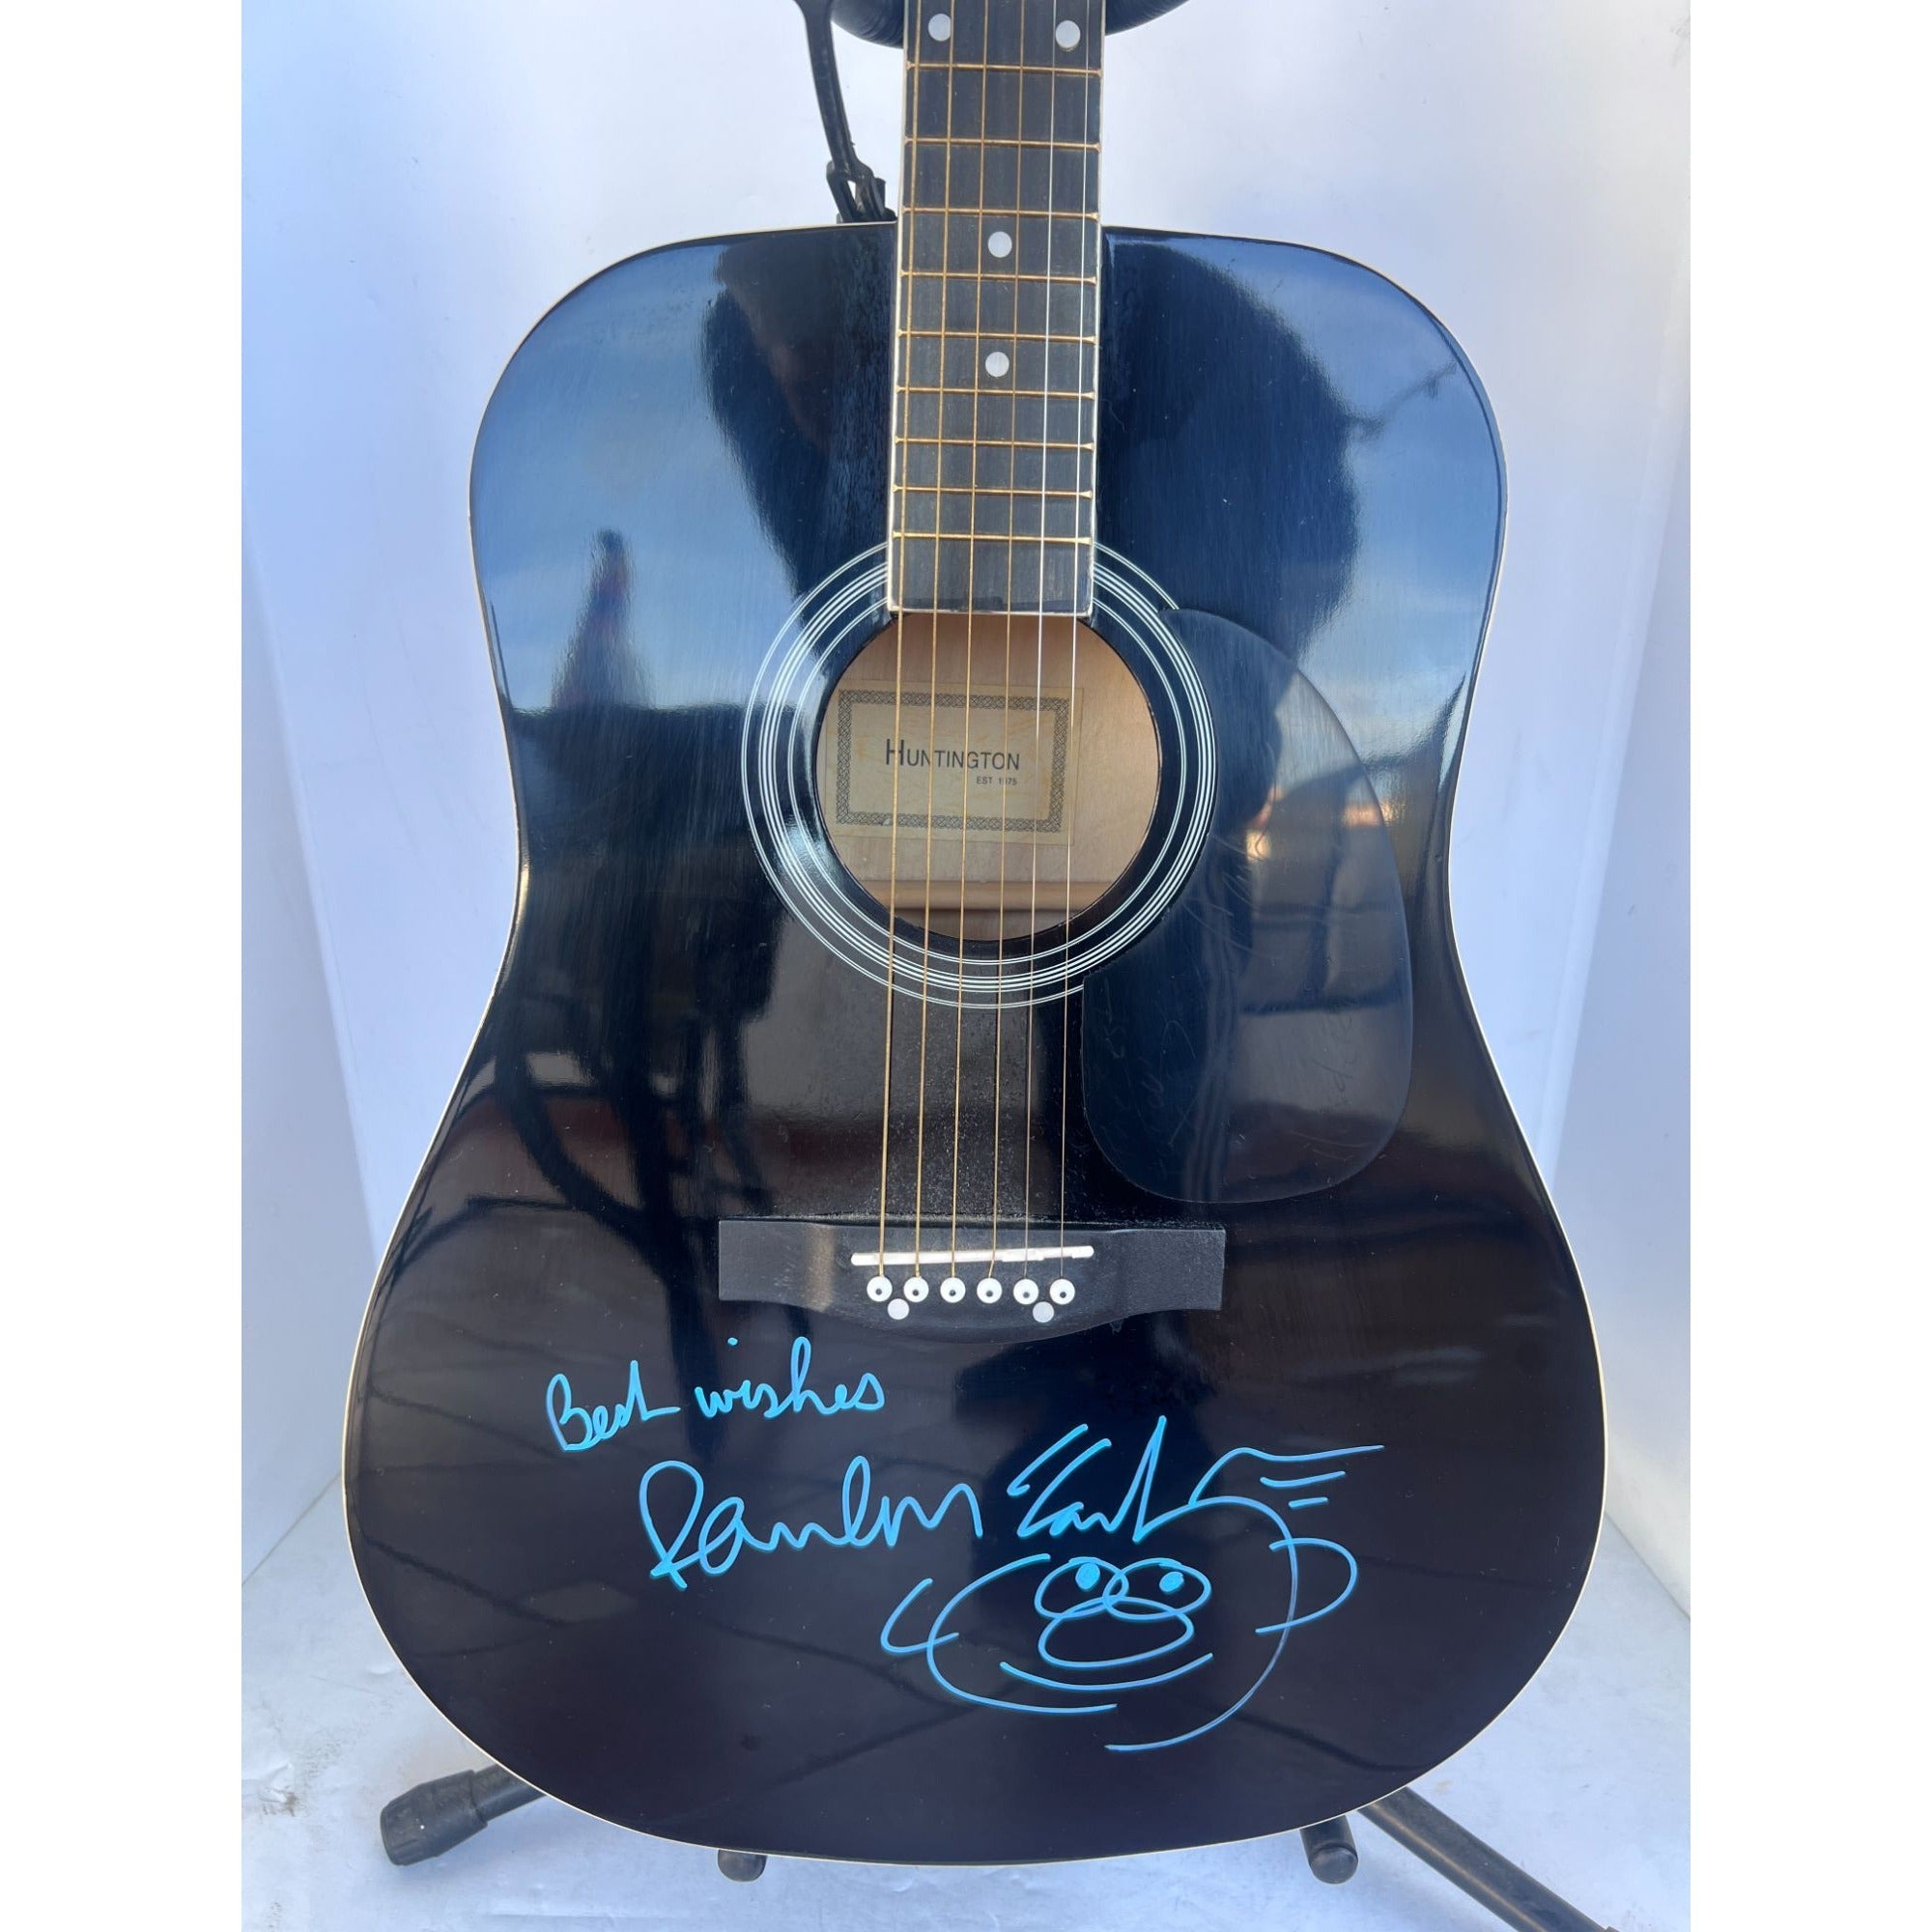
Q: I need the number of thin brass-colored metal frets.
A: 9